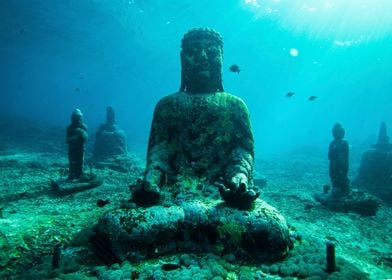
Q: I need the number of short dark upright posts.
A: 2